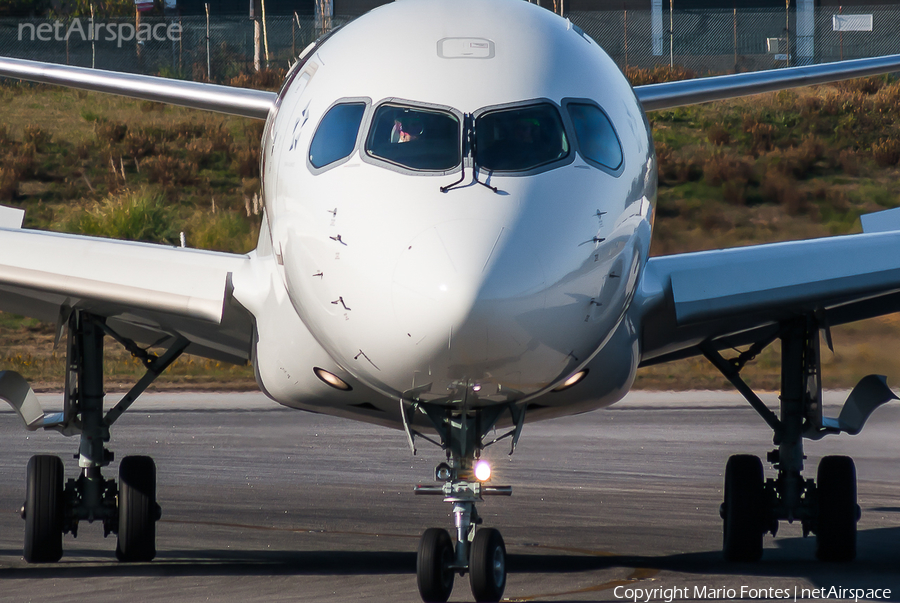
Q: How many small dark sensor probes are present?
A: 10